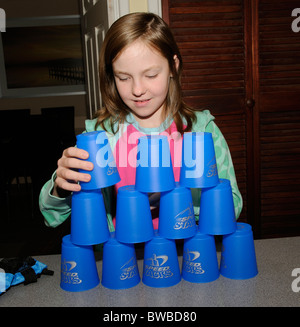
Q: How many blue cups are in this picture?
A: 12